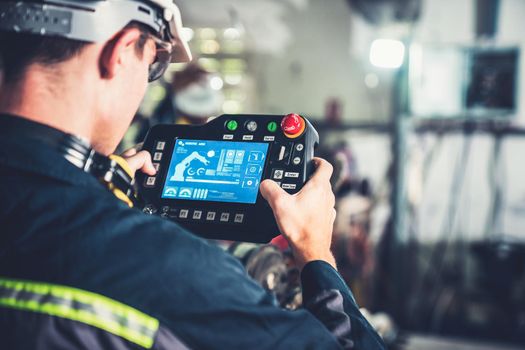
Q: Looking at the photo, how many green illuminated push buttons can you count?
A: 2